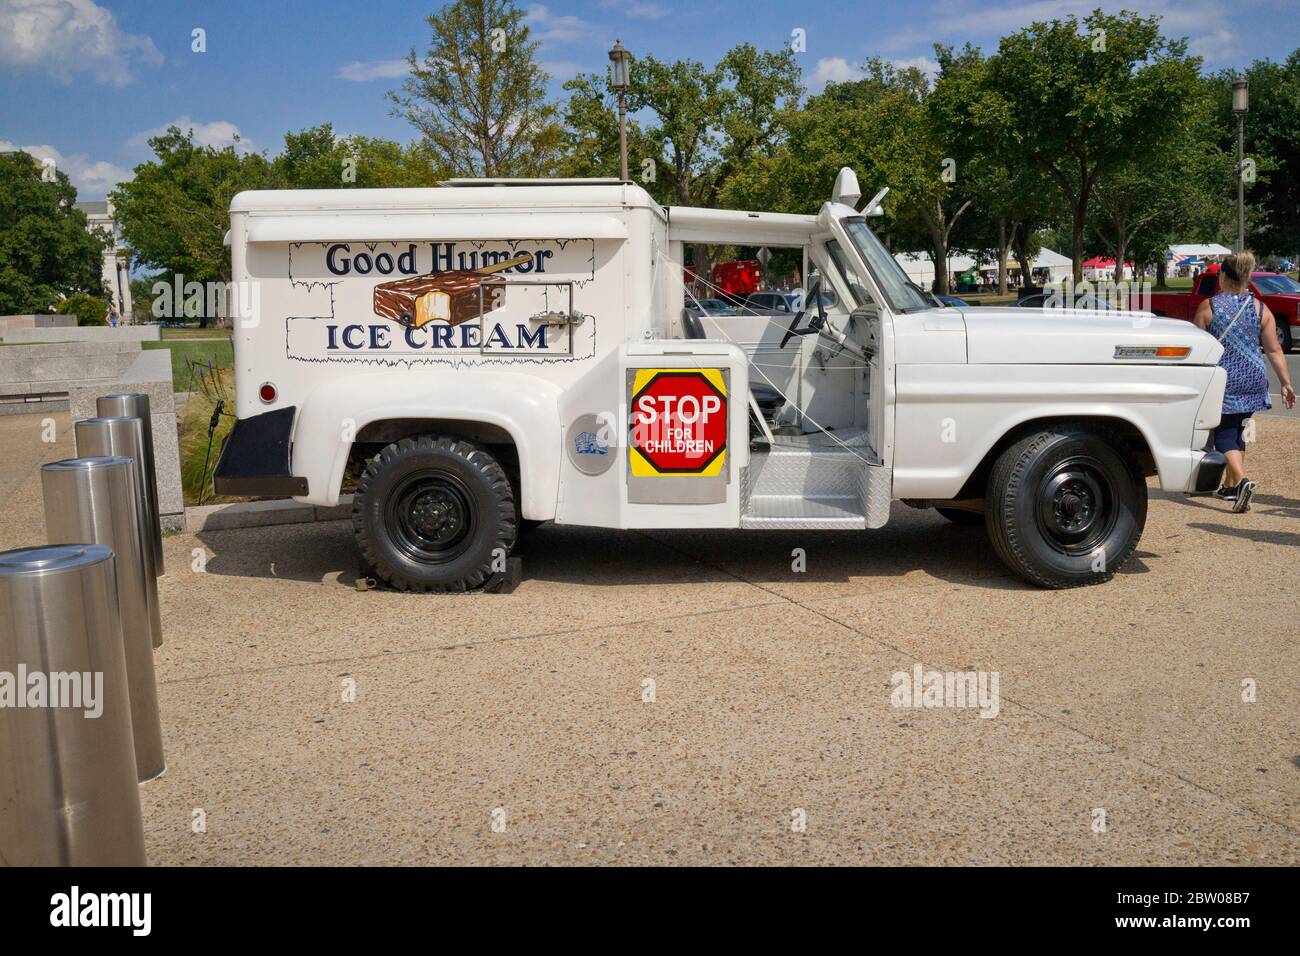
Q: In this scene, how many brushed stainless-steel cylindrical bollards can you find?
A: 4